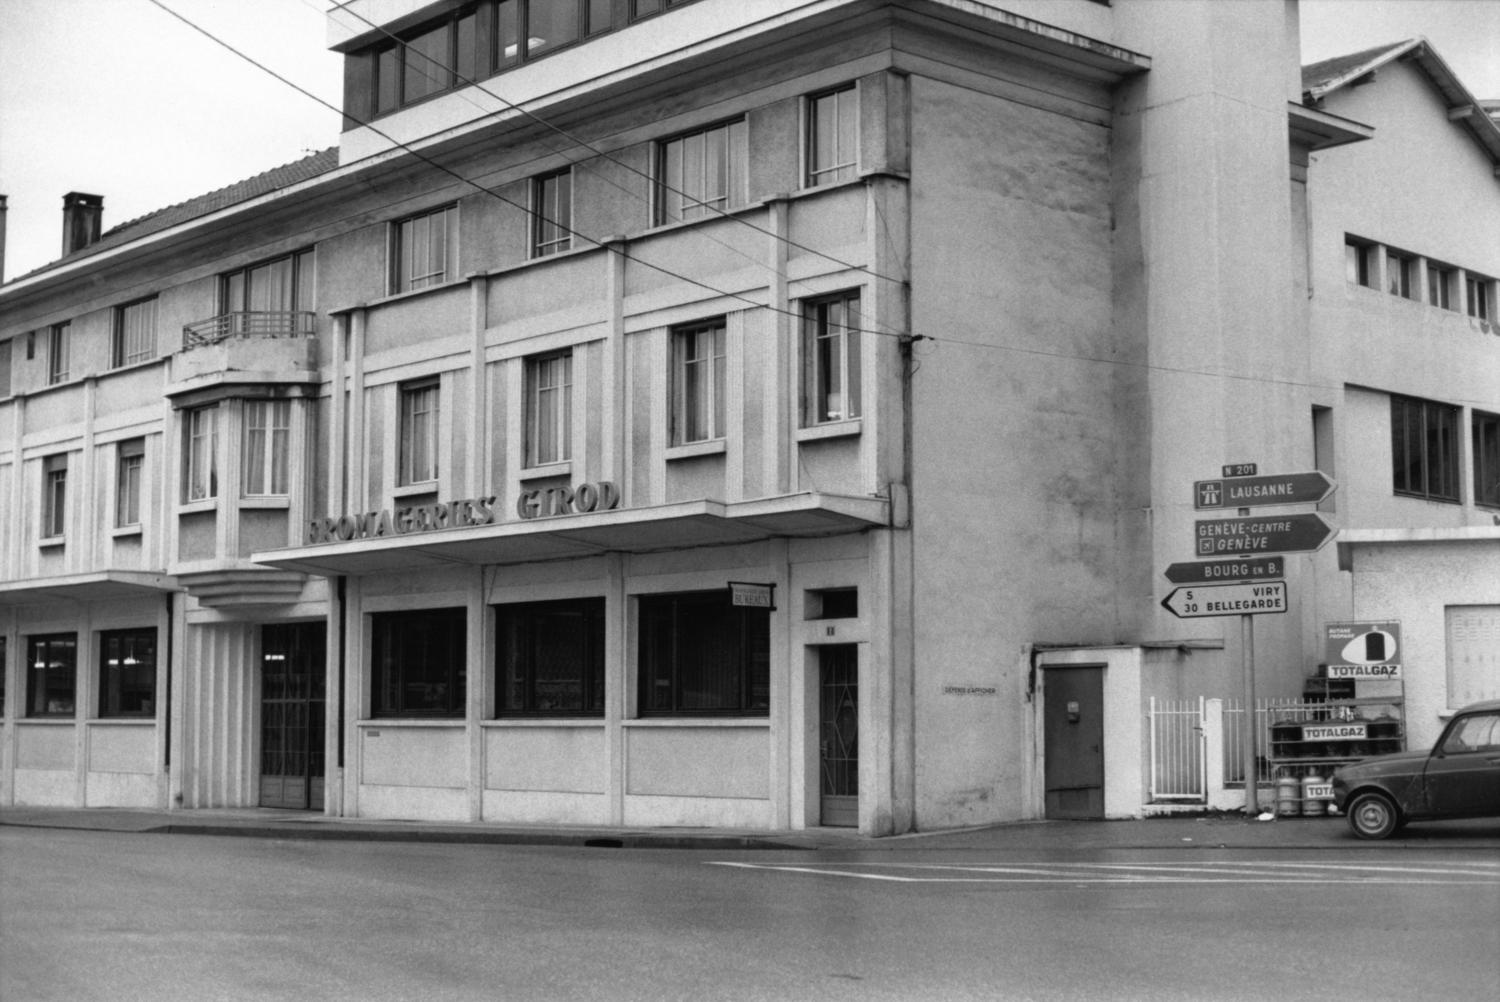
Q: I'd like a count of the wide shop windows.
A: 3